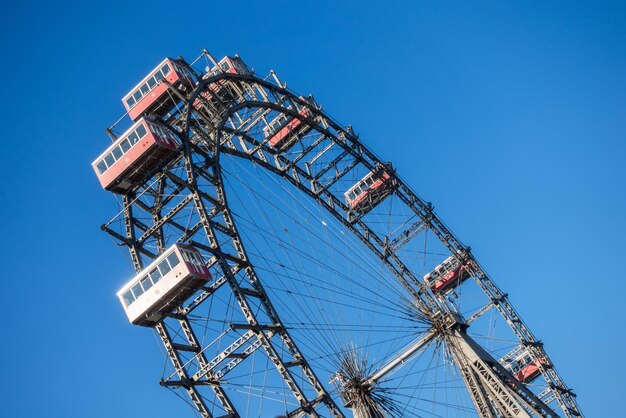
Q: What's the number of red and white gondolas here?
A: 8